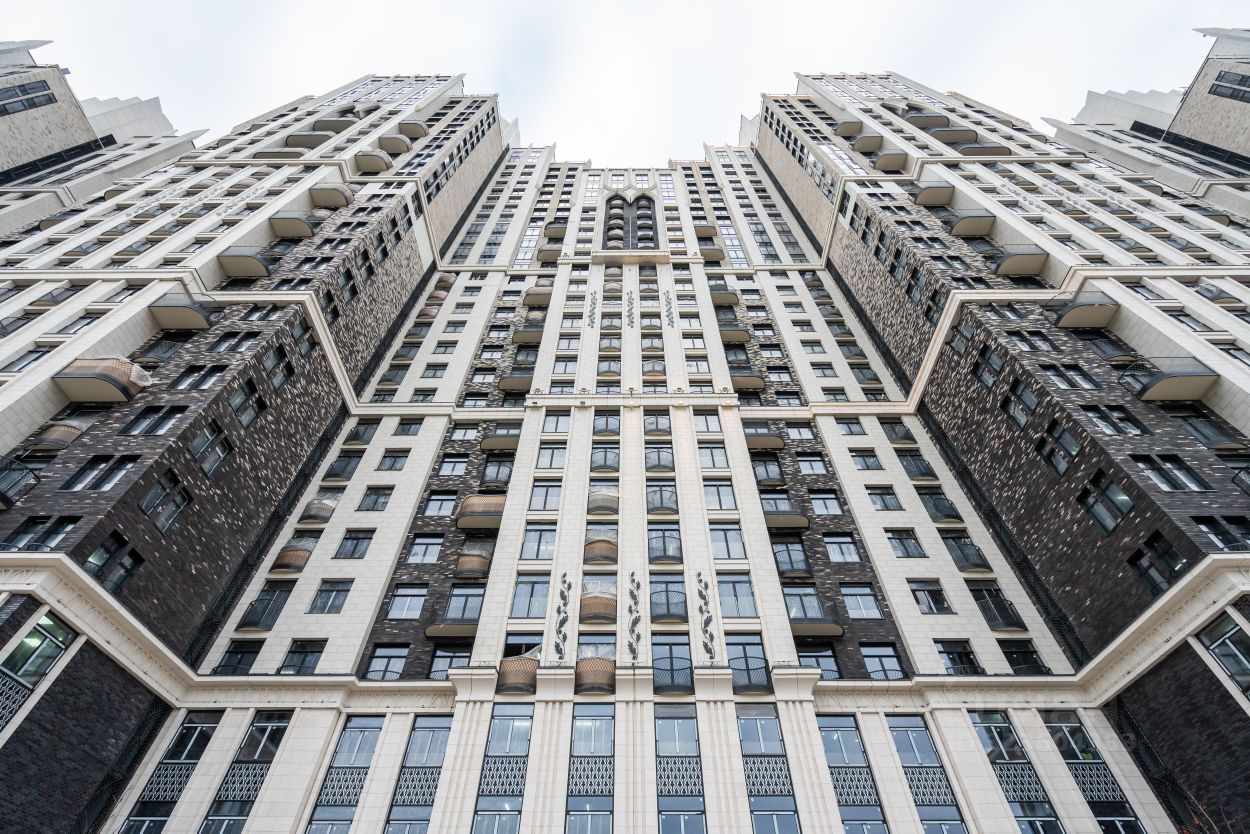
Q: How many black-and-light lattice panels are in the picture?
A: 13